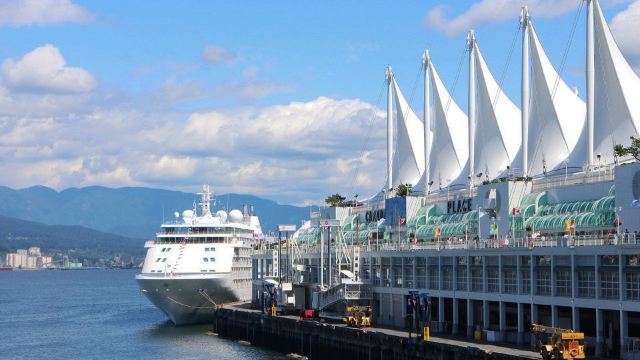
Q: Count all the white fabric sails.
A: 5